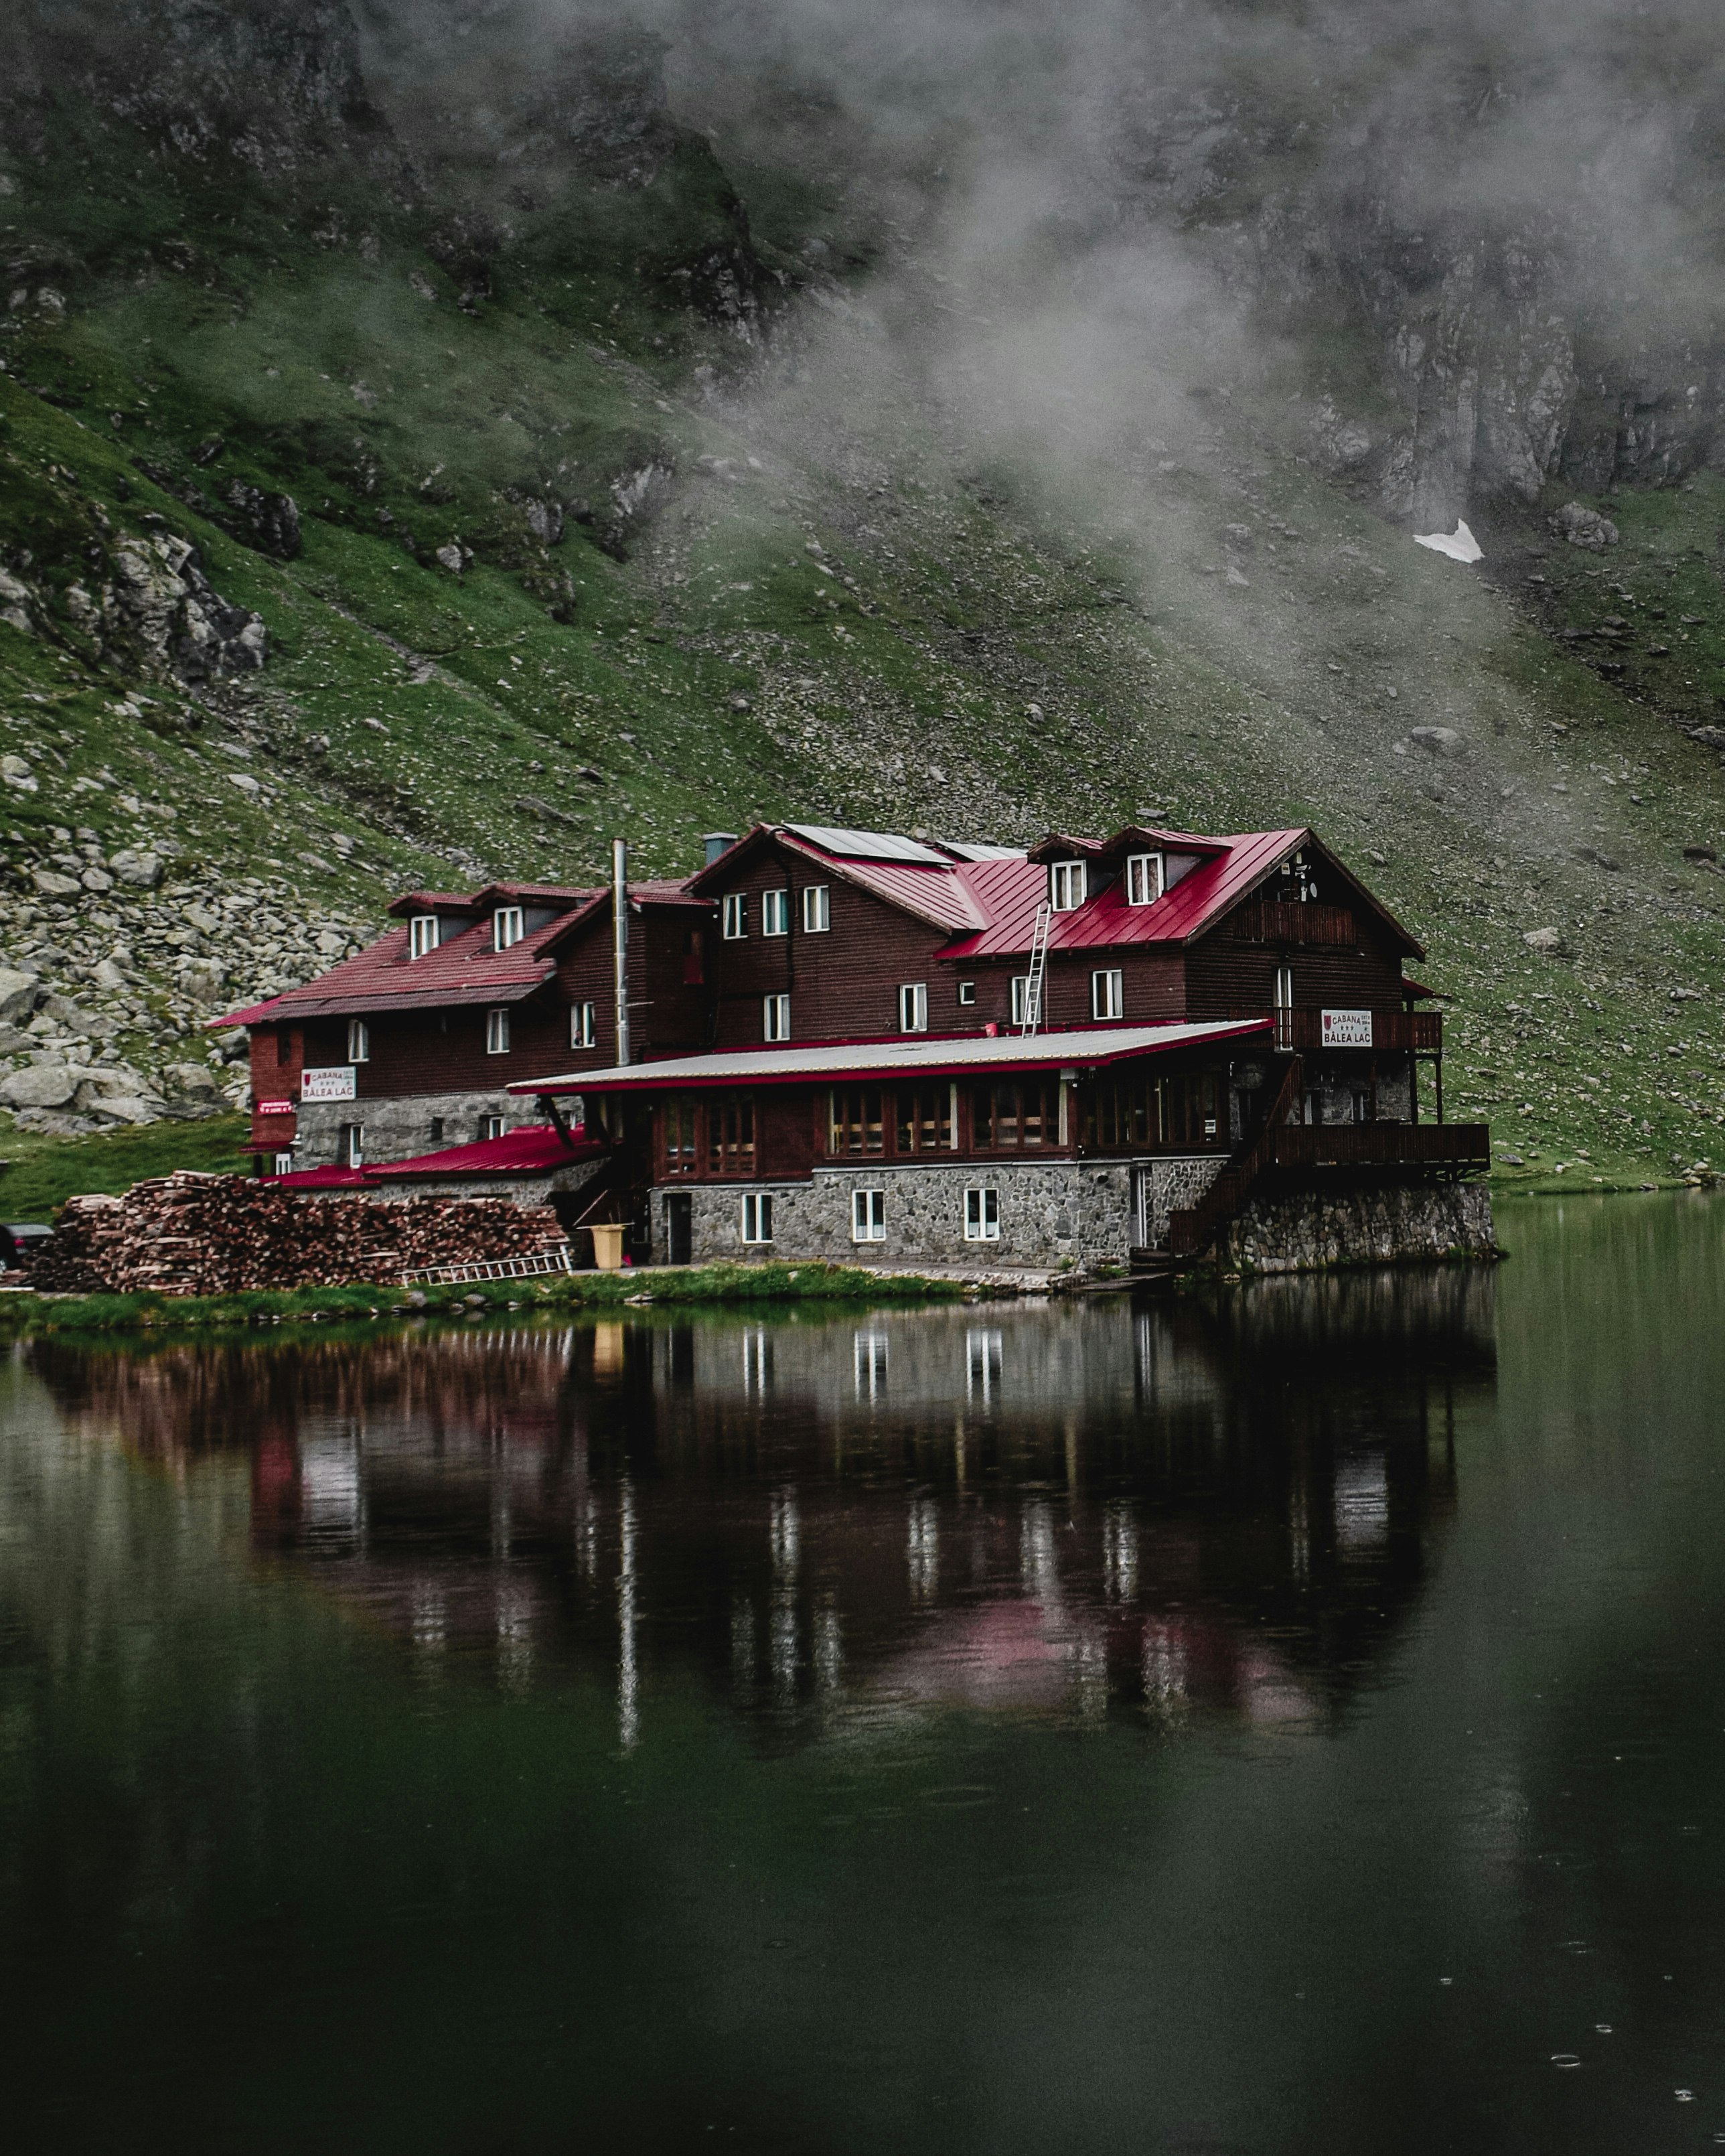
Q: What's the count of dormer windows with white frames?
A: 4